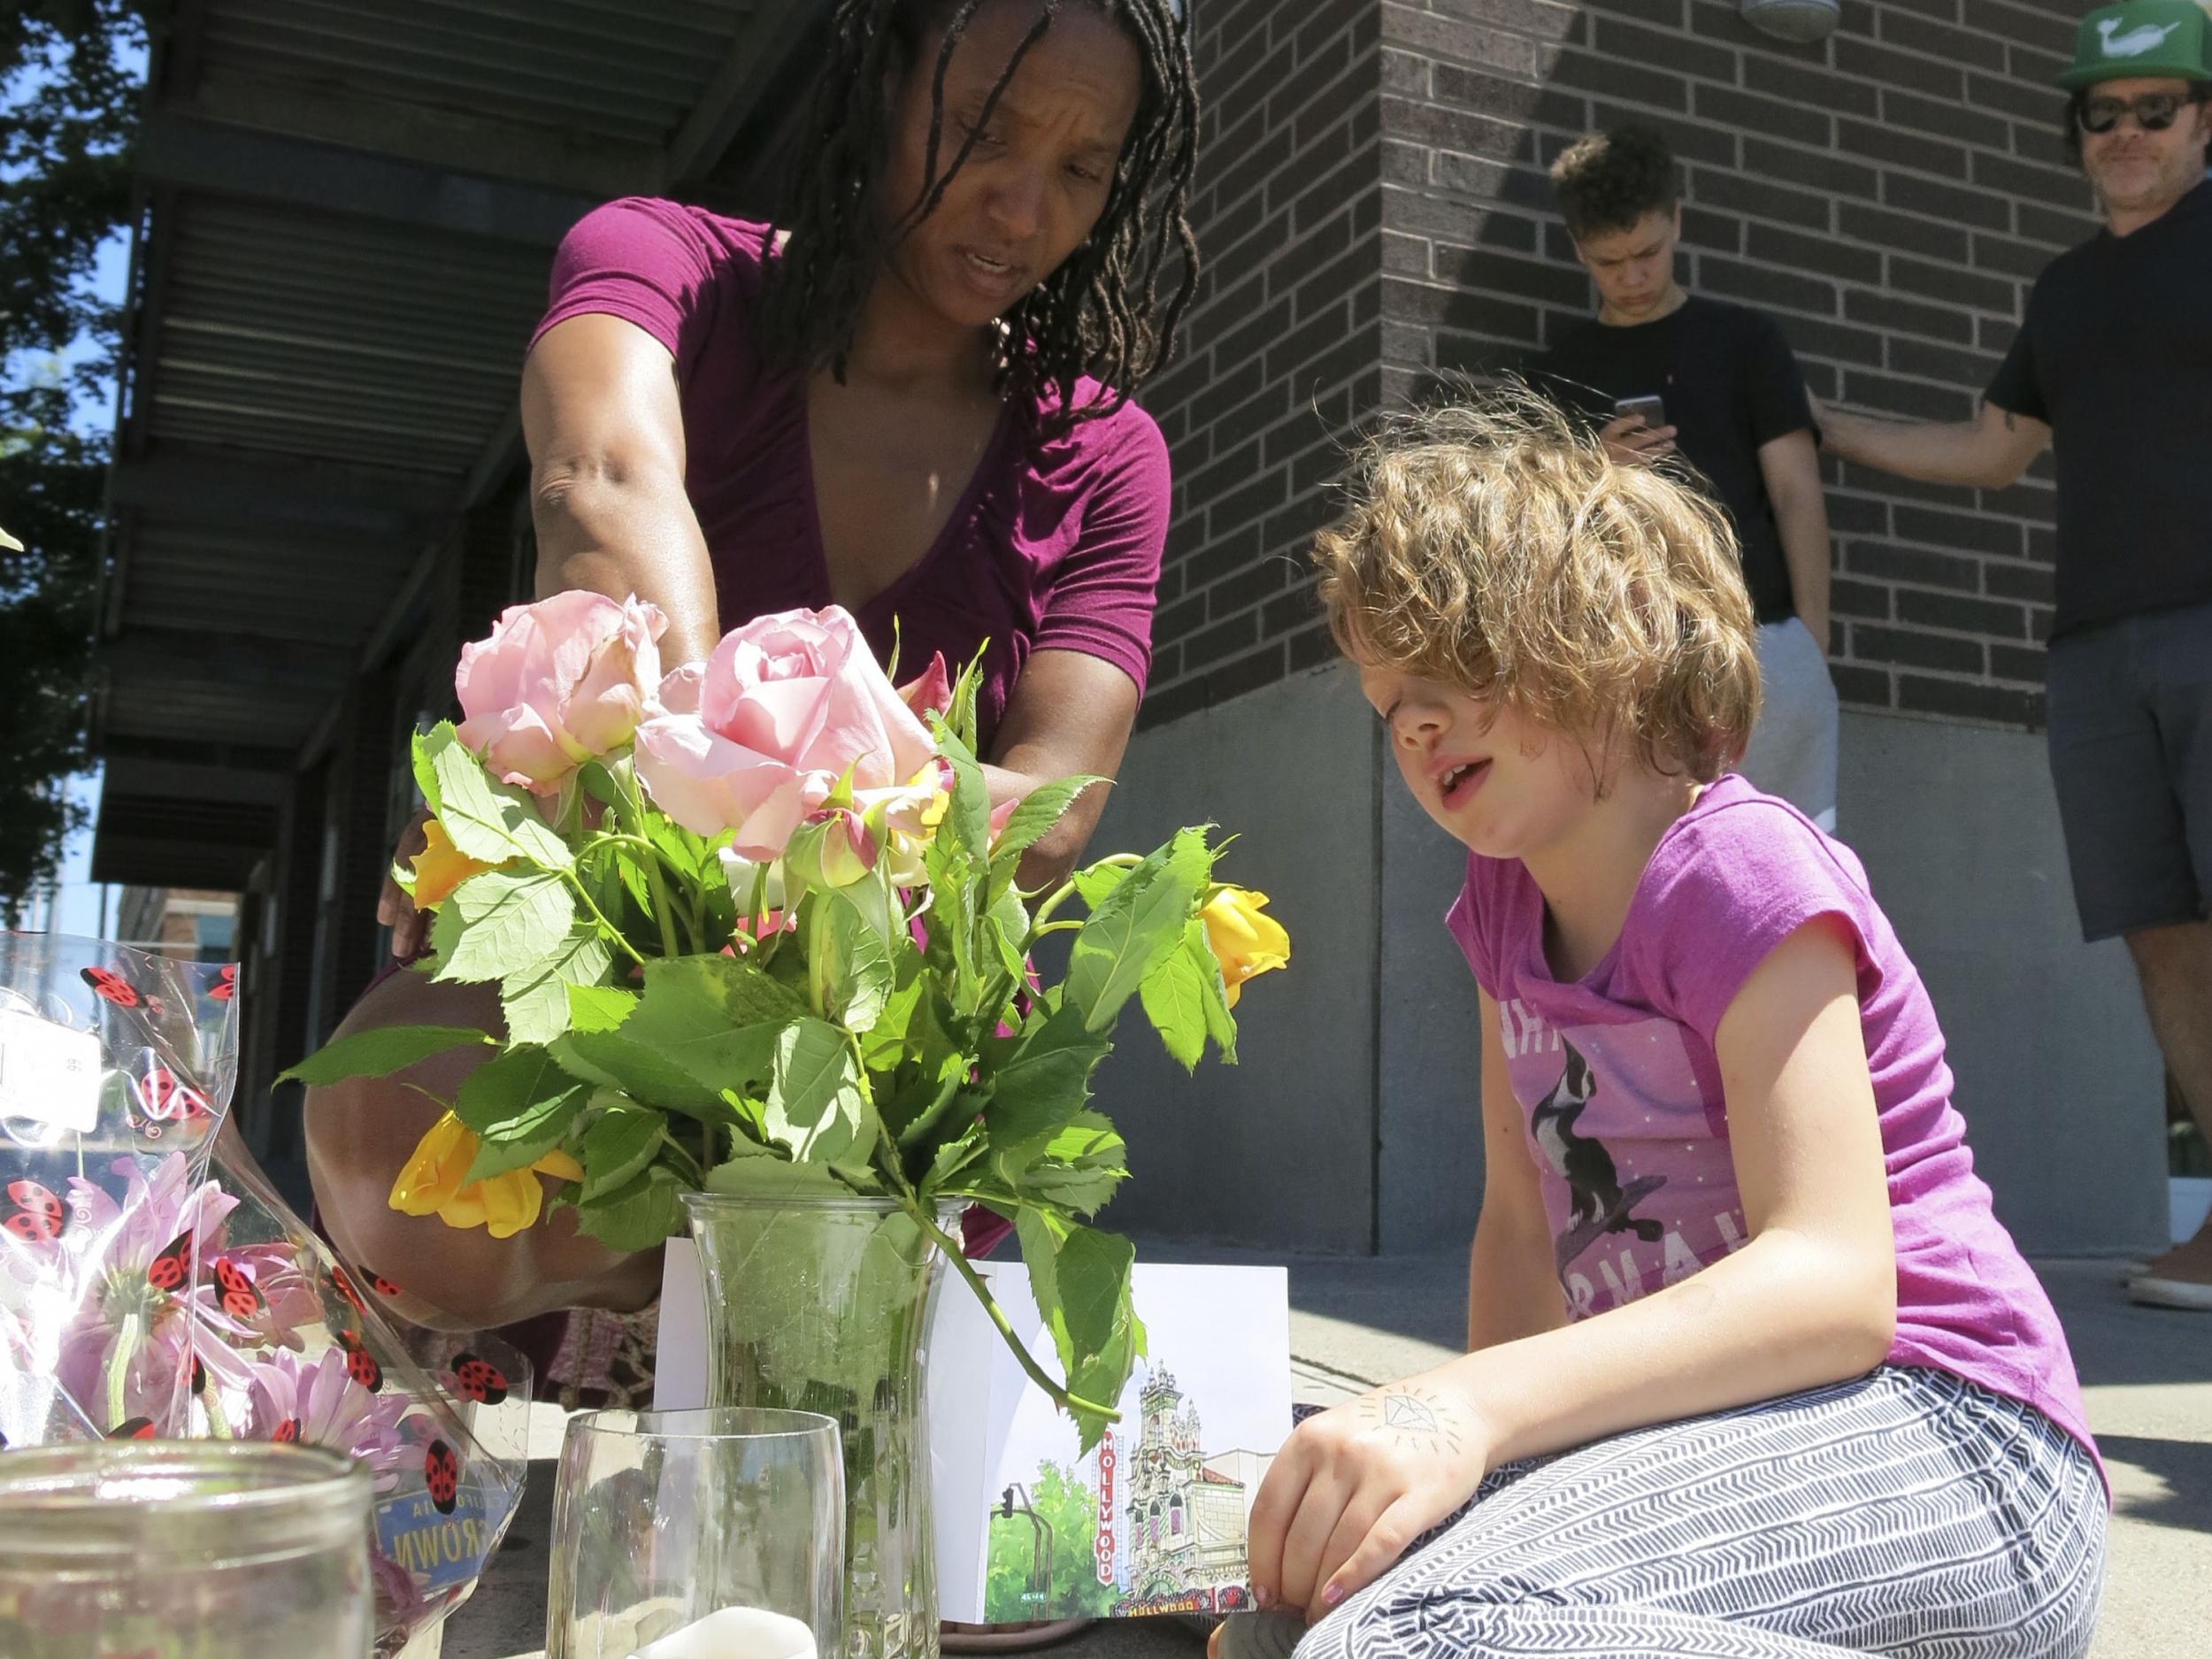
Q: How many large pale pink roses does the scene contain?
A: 2